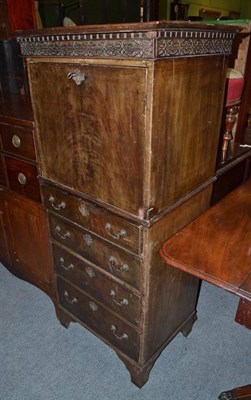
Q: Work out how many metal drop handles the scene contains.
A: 8